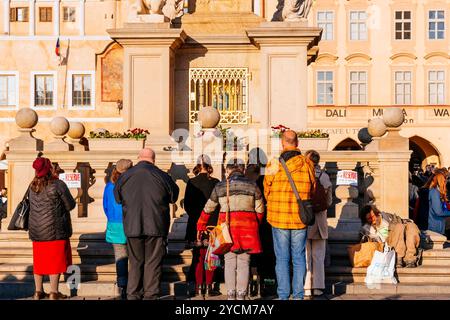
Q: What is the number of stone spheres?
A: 7